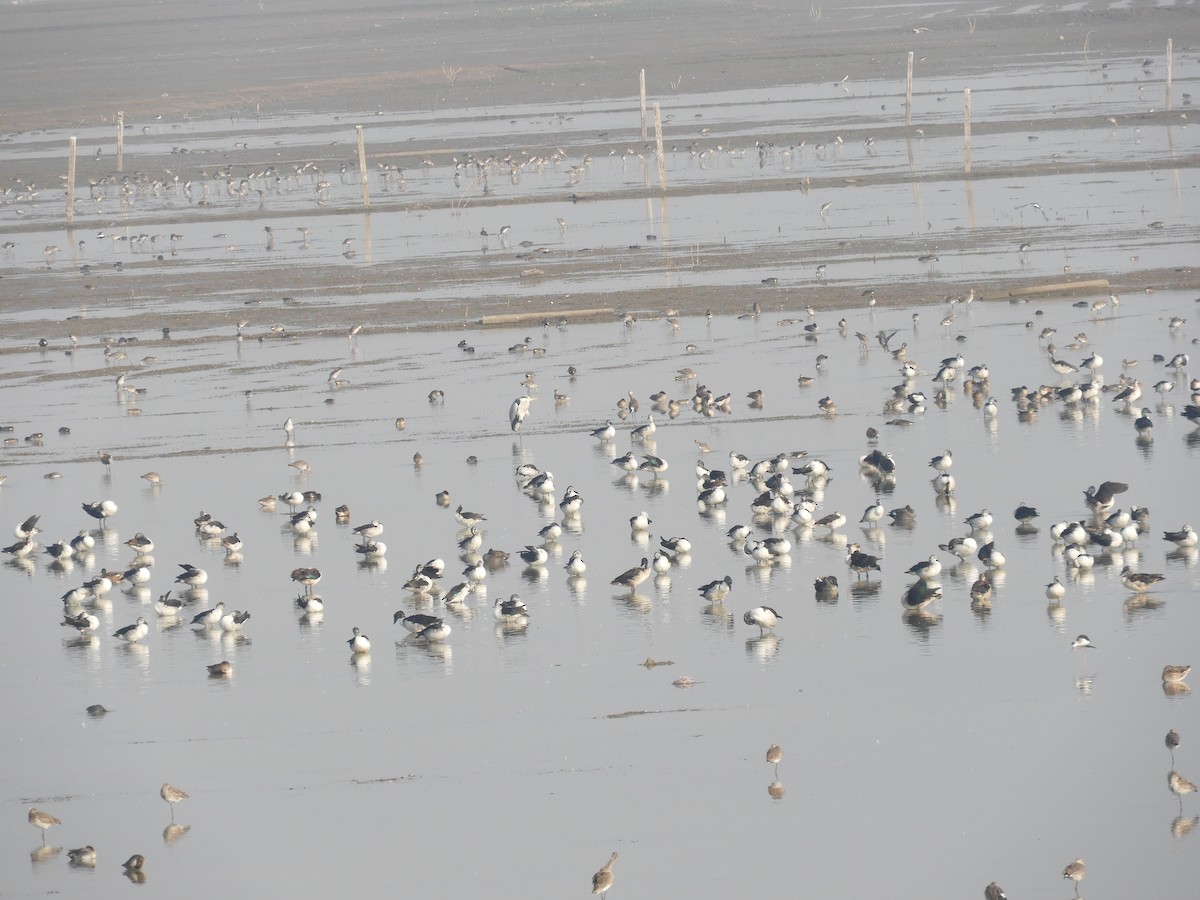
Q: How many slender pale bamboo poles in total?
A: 8